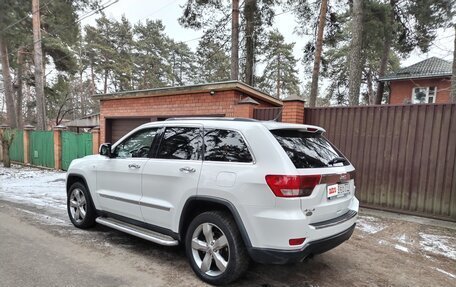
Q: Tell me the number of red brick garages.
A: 1